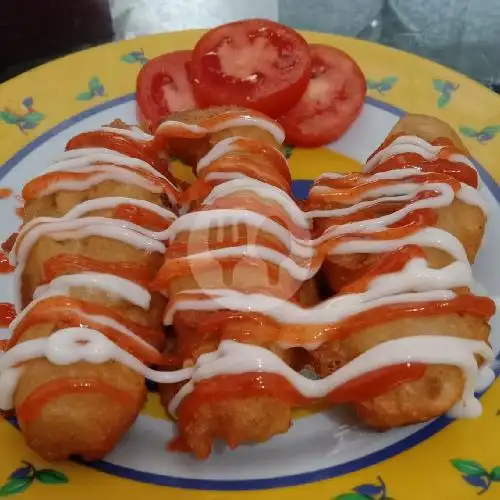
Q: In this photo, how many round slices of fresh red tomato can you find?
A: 3